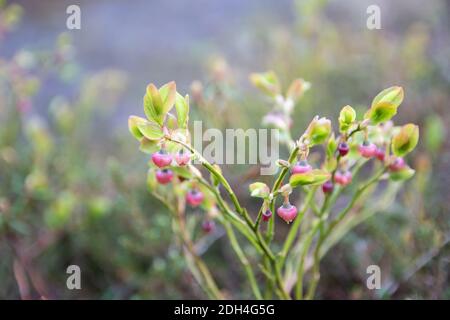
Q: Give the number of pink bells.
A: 14